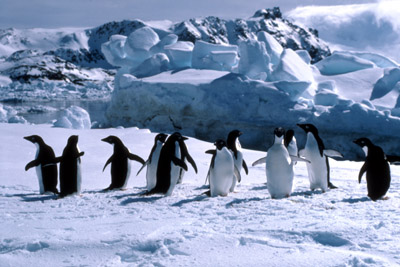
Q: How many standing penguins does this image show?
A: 12